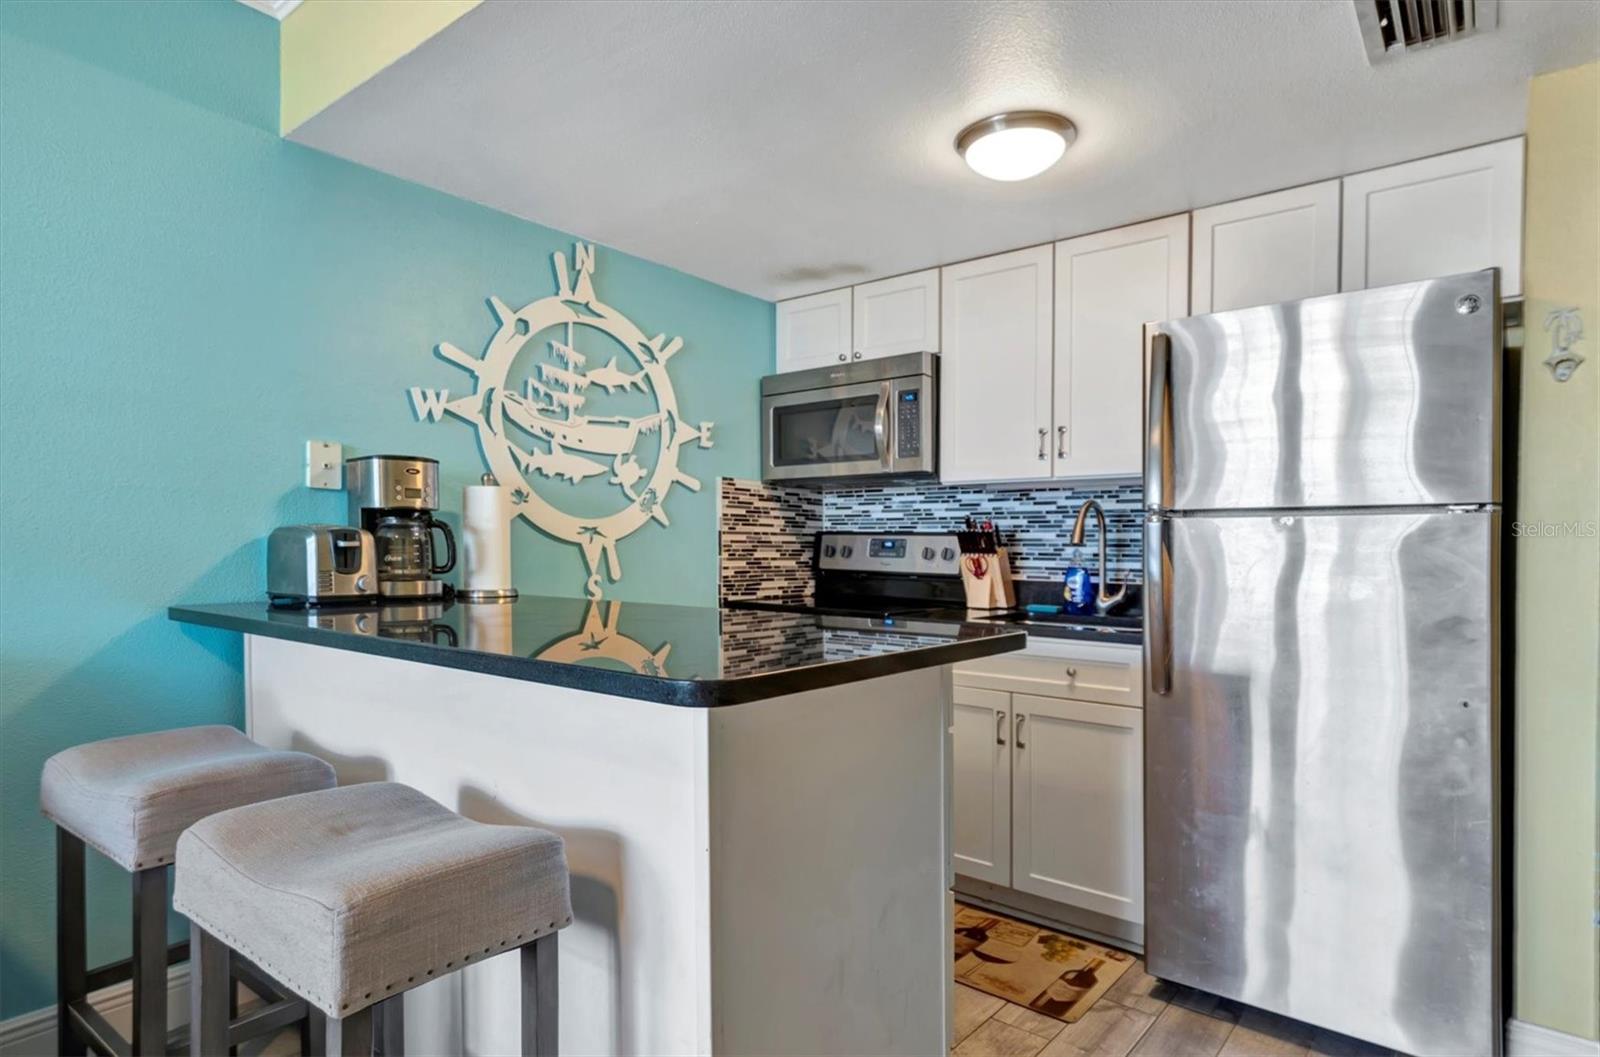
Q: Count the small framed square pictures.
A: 0